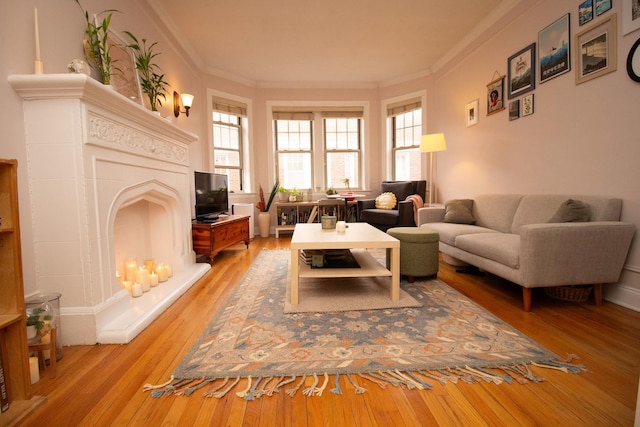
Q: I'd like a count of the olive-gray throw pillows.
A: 2